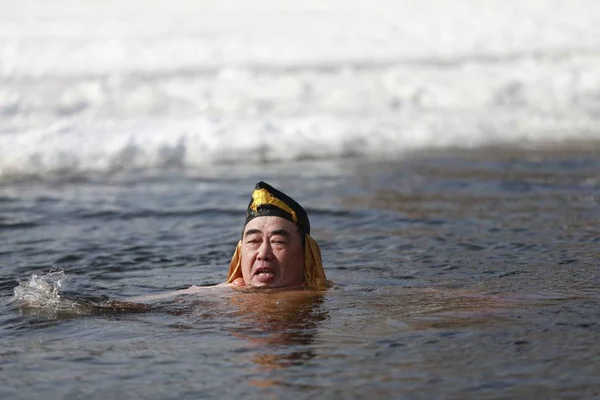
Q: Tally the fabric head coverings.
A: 1